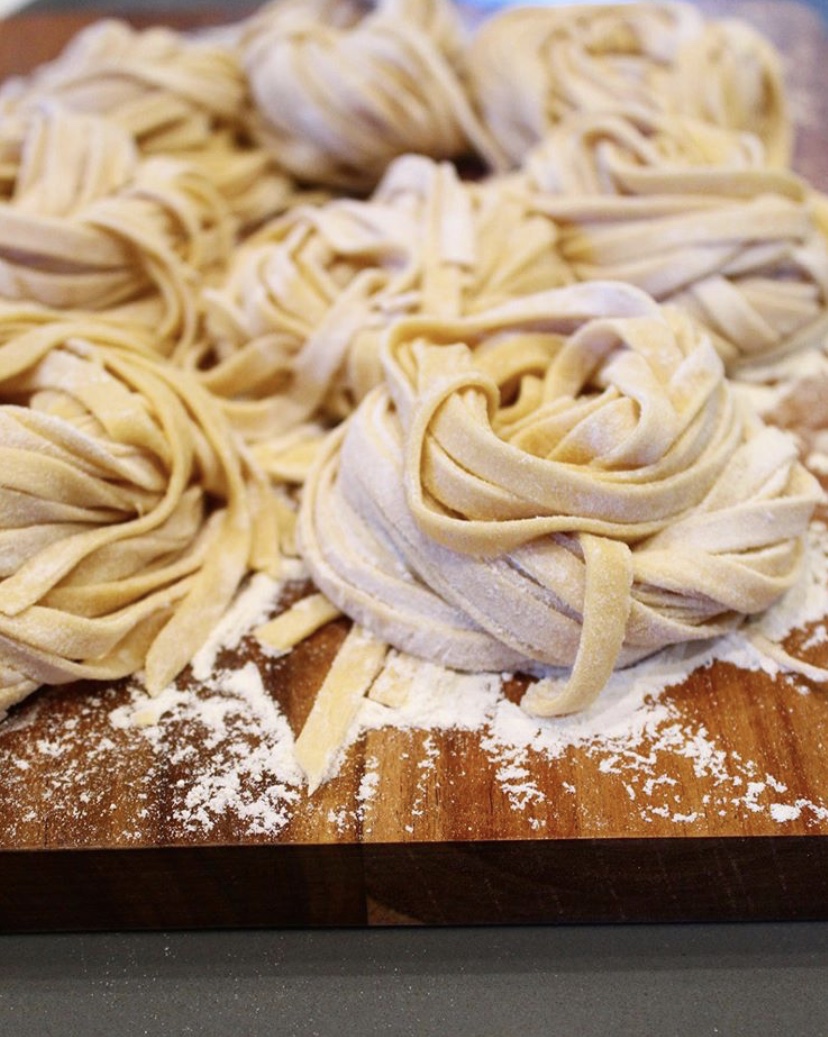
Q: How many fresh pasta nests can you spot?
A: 8